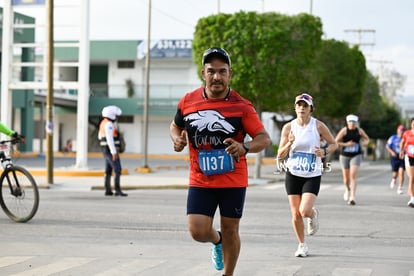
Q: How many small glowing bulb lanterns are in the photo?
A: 0